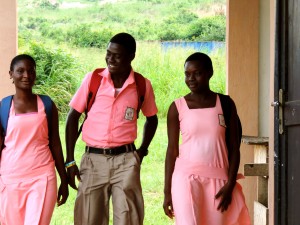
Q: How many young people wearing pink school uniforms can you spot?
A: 3